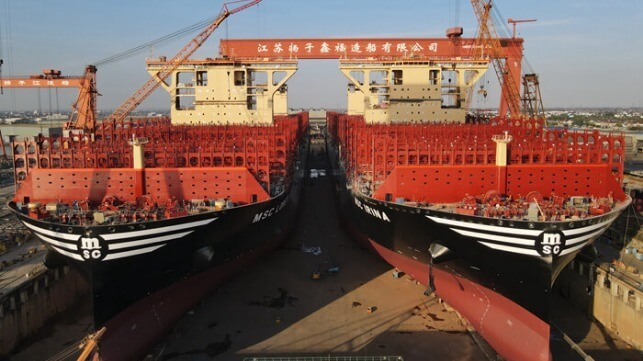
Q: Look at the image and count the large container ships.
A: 2